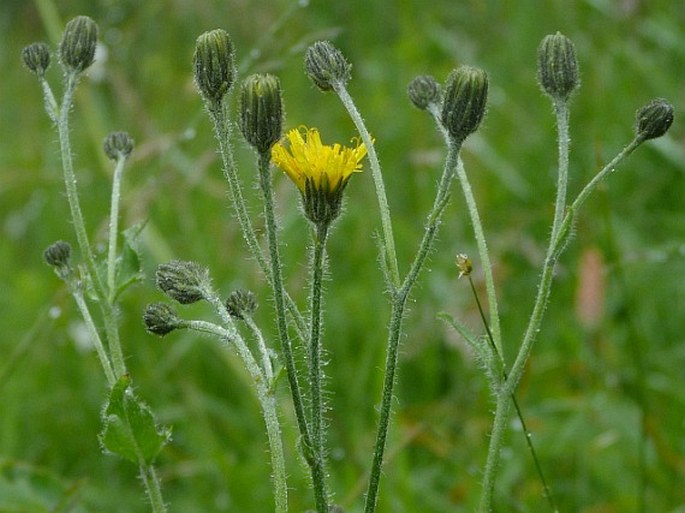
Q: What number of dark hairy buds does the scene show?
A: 14